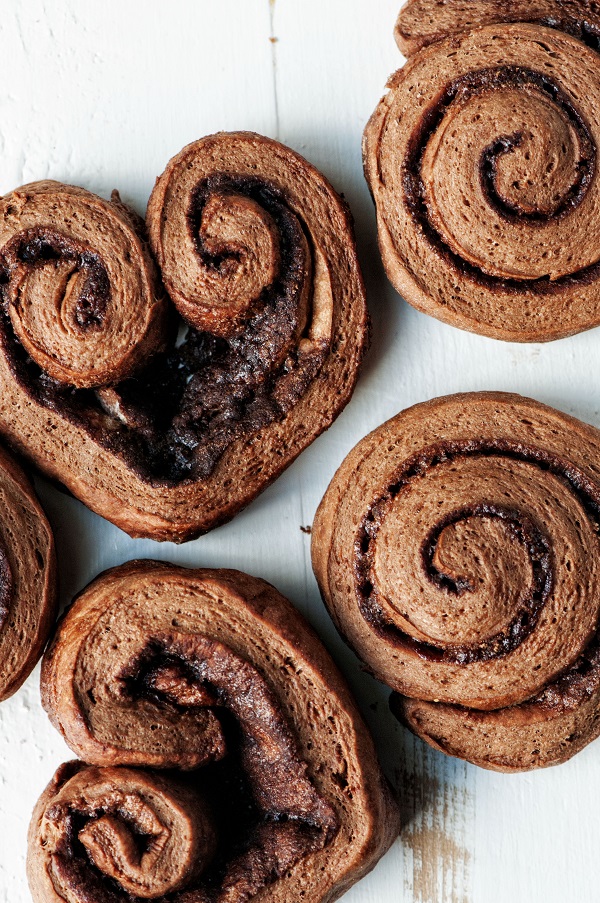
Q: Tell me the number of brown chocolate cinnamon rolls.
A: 5